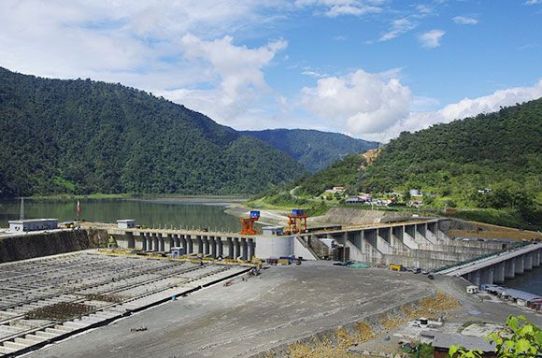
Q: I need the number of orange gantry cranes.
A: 2